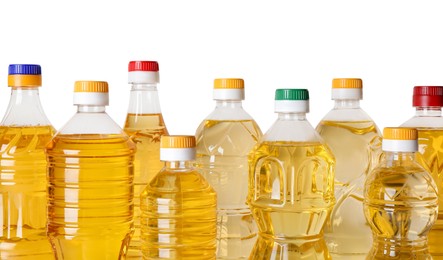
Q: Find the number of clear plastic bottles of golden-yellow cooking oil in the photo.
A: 9